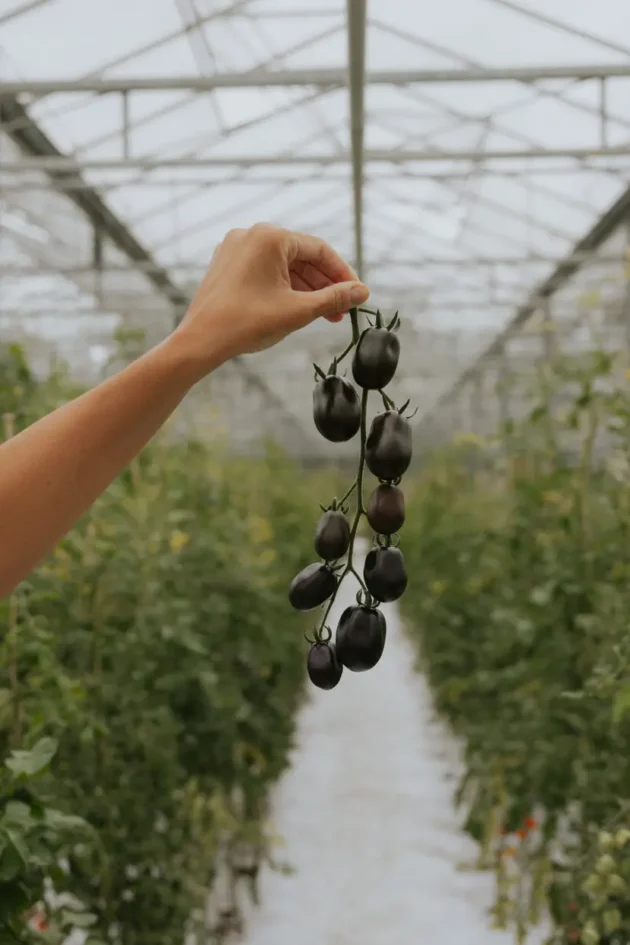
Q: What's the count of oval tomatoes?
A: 9